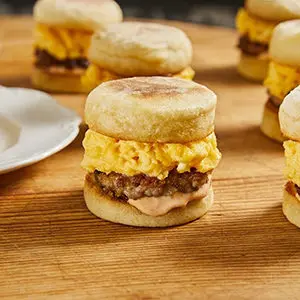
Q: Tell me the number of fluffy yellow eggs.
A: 6